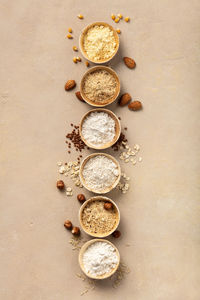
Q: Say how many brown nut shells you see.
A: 11